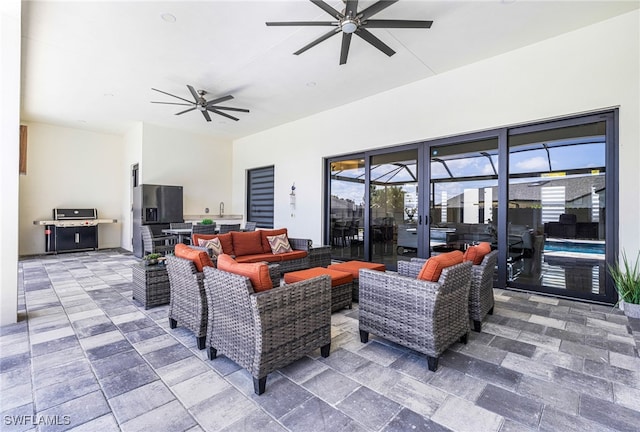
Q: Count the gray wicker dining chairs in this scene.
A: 6